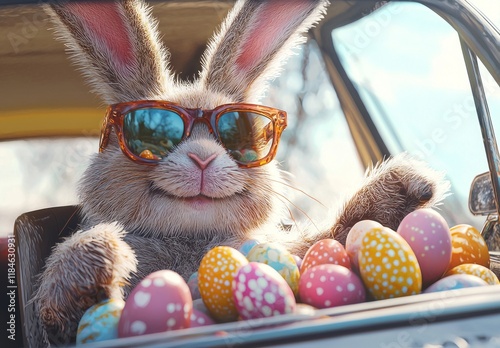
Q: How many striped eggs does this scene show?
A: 0